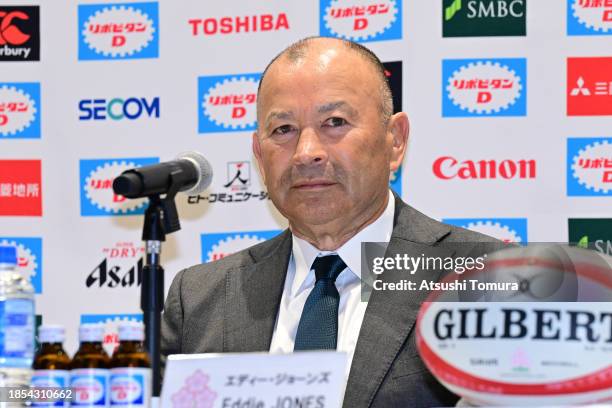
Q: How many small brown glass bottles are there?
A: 3